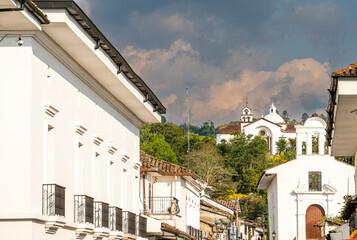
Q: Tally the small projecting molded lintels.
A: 6